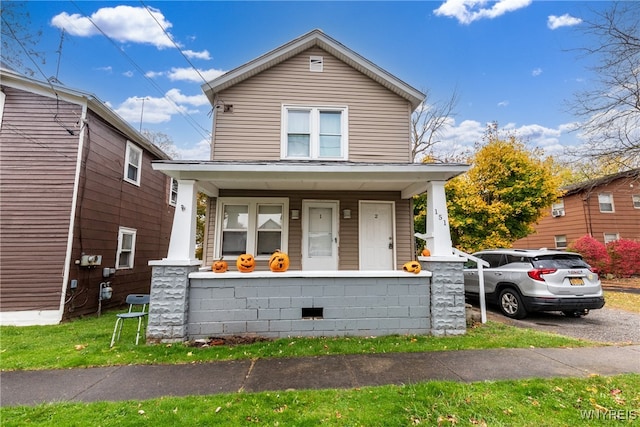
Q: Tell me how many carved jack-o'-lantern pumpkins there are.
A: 4